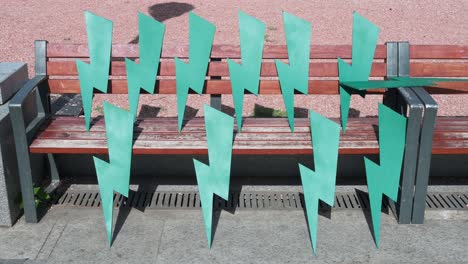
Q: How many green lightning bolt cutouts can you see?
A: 11